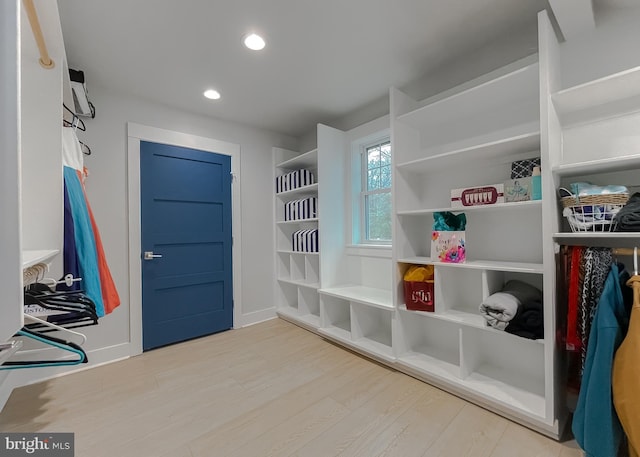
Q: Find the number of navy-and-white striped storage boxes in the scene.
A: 3